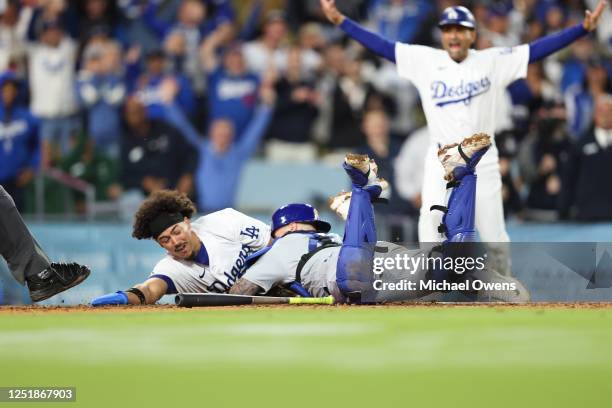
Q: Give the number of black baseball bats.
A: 1